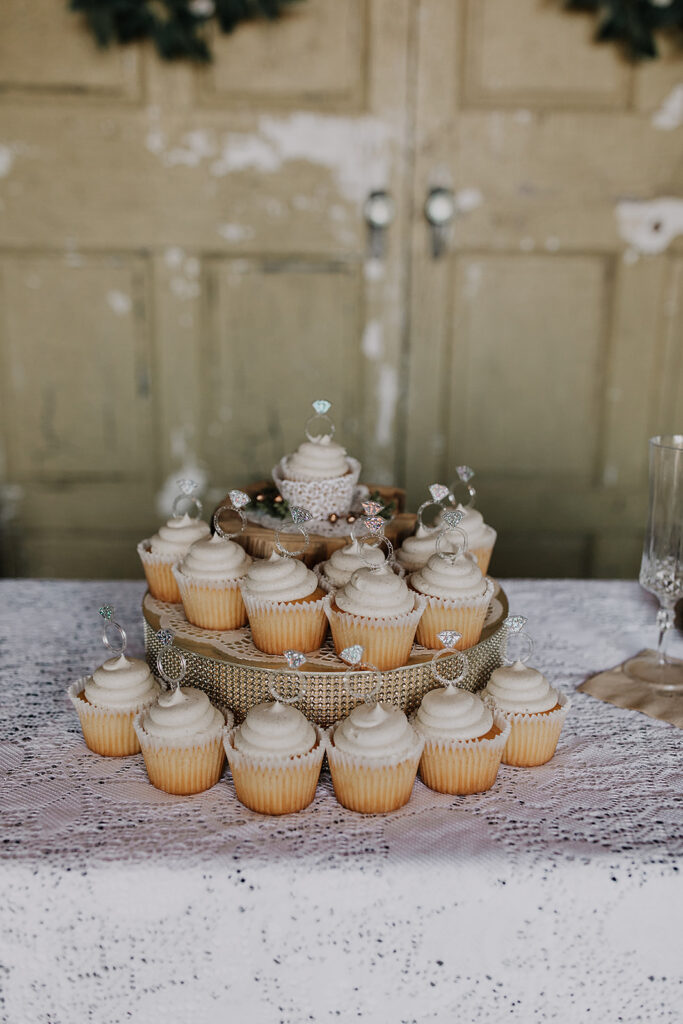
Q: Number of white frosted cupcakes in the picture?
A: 15